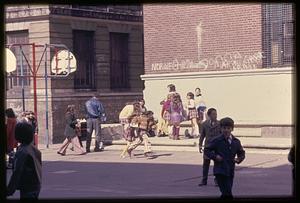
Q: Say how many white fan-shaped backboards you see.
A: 2